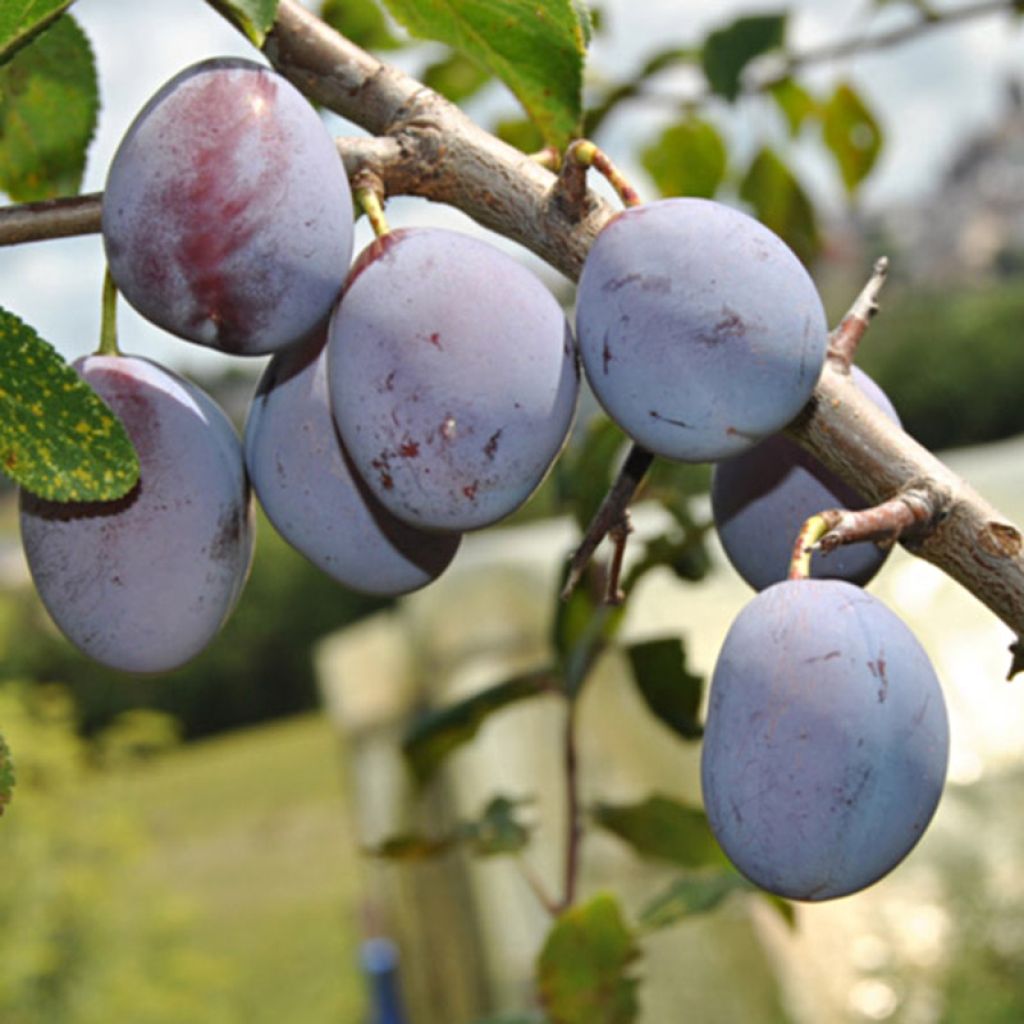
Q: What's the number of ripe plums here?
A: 7